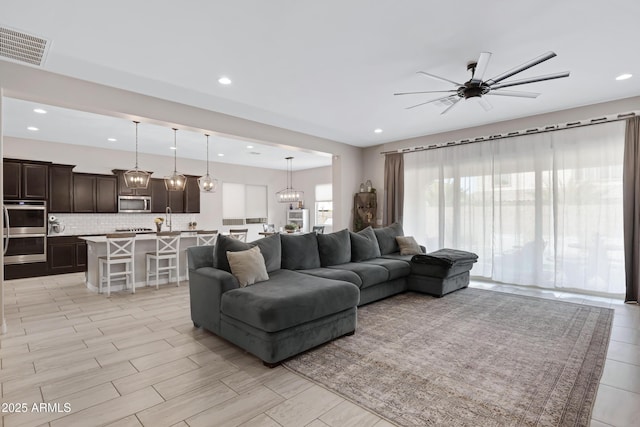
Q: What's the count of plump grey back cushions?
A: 5